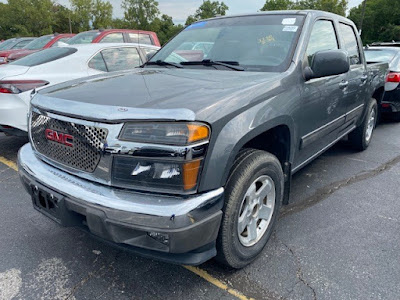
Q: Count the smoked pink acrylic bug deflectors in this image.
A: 0